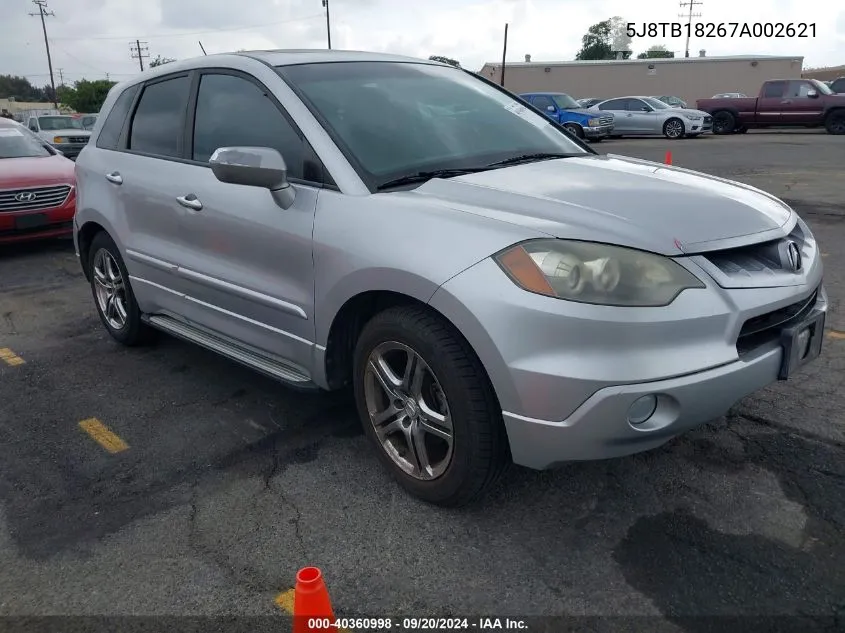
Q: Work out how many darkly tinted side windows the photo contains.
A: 3